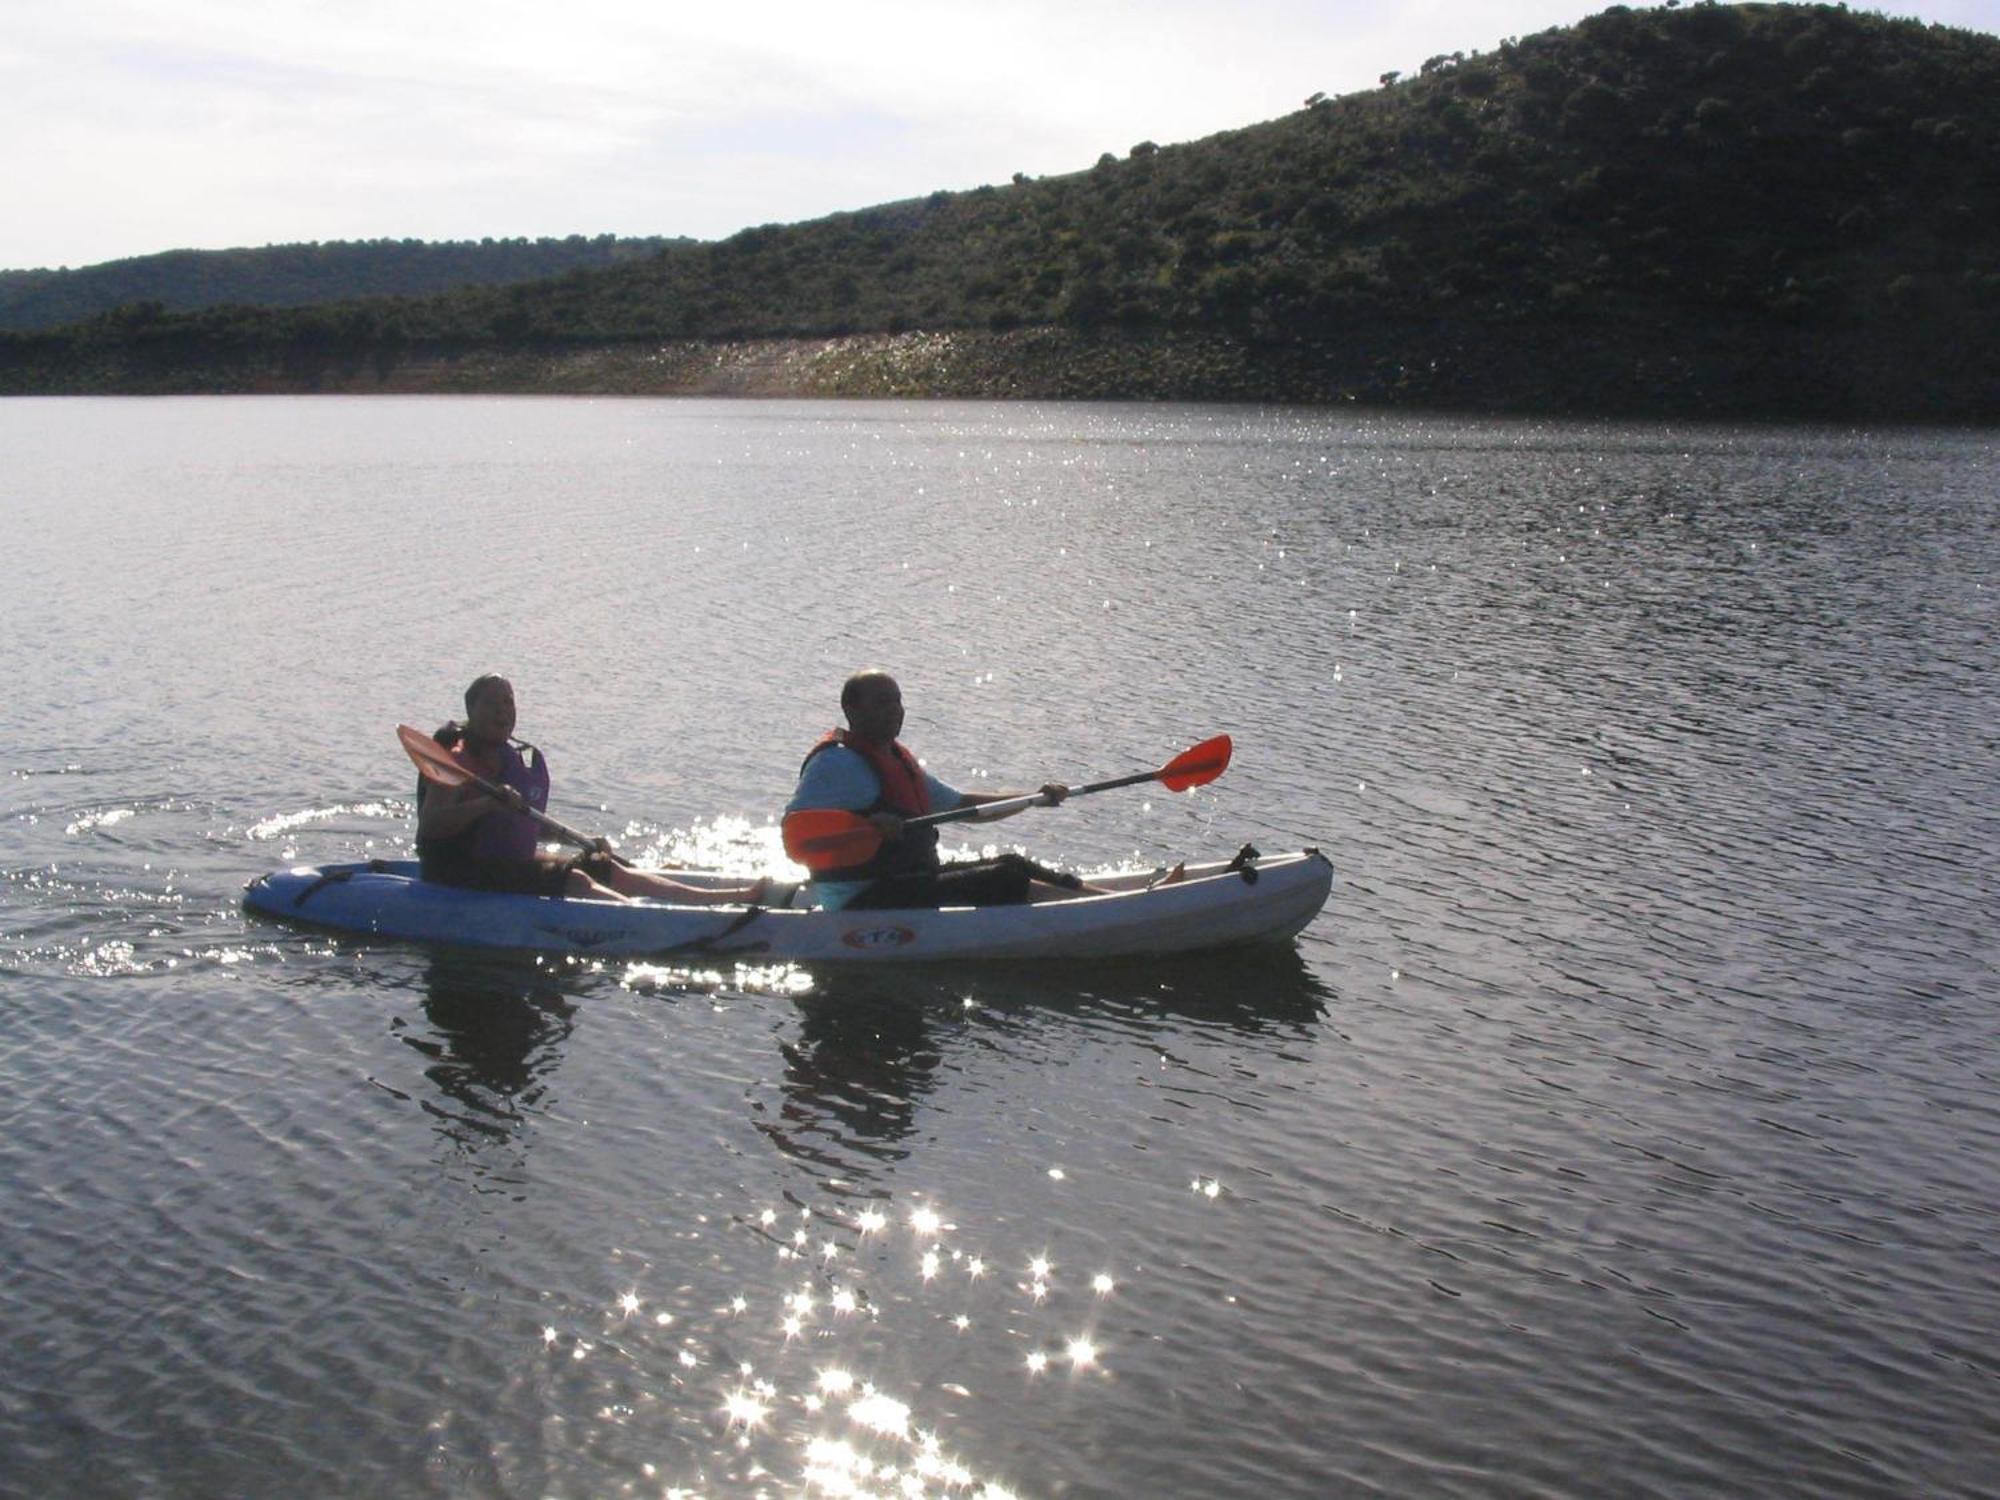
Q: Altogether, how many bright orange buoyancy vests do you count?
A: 1